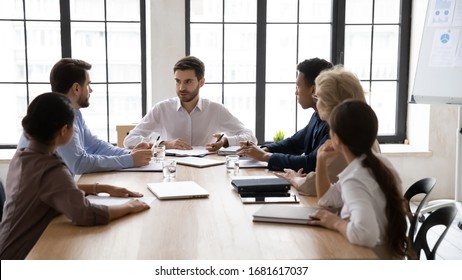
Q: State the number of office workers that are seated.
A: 6